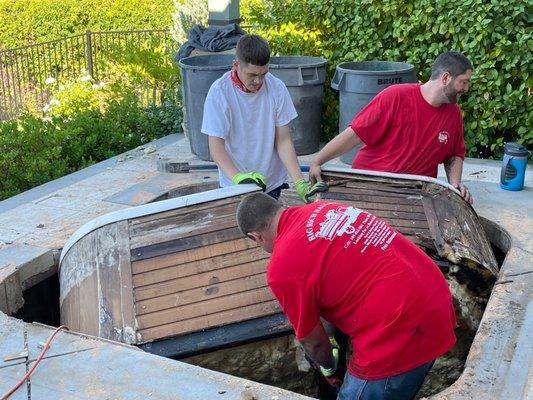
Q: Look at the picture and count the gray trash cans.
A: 3